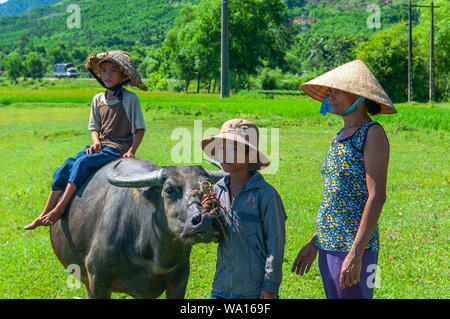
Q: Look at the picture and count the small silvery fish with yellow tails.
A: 0